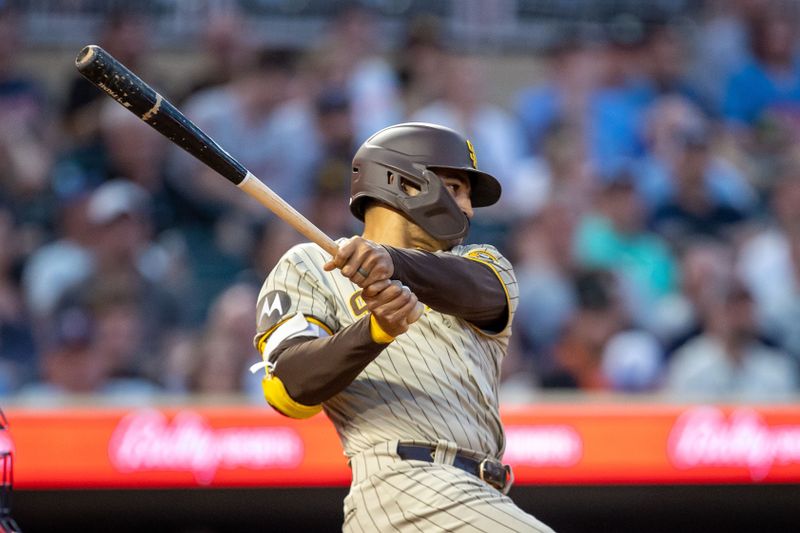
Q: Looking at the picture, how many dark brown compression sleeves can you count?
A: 2